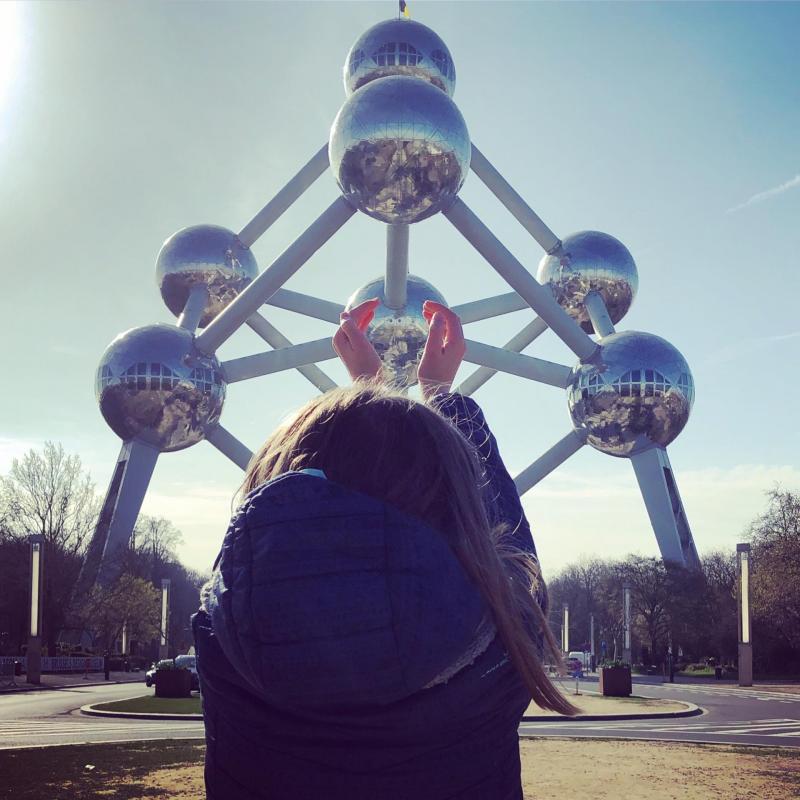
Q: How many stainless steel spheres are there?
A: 7